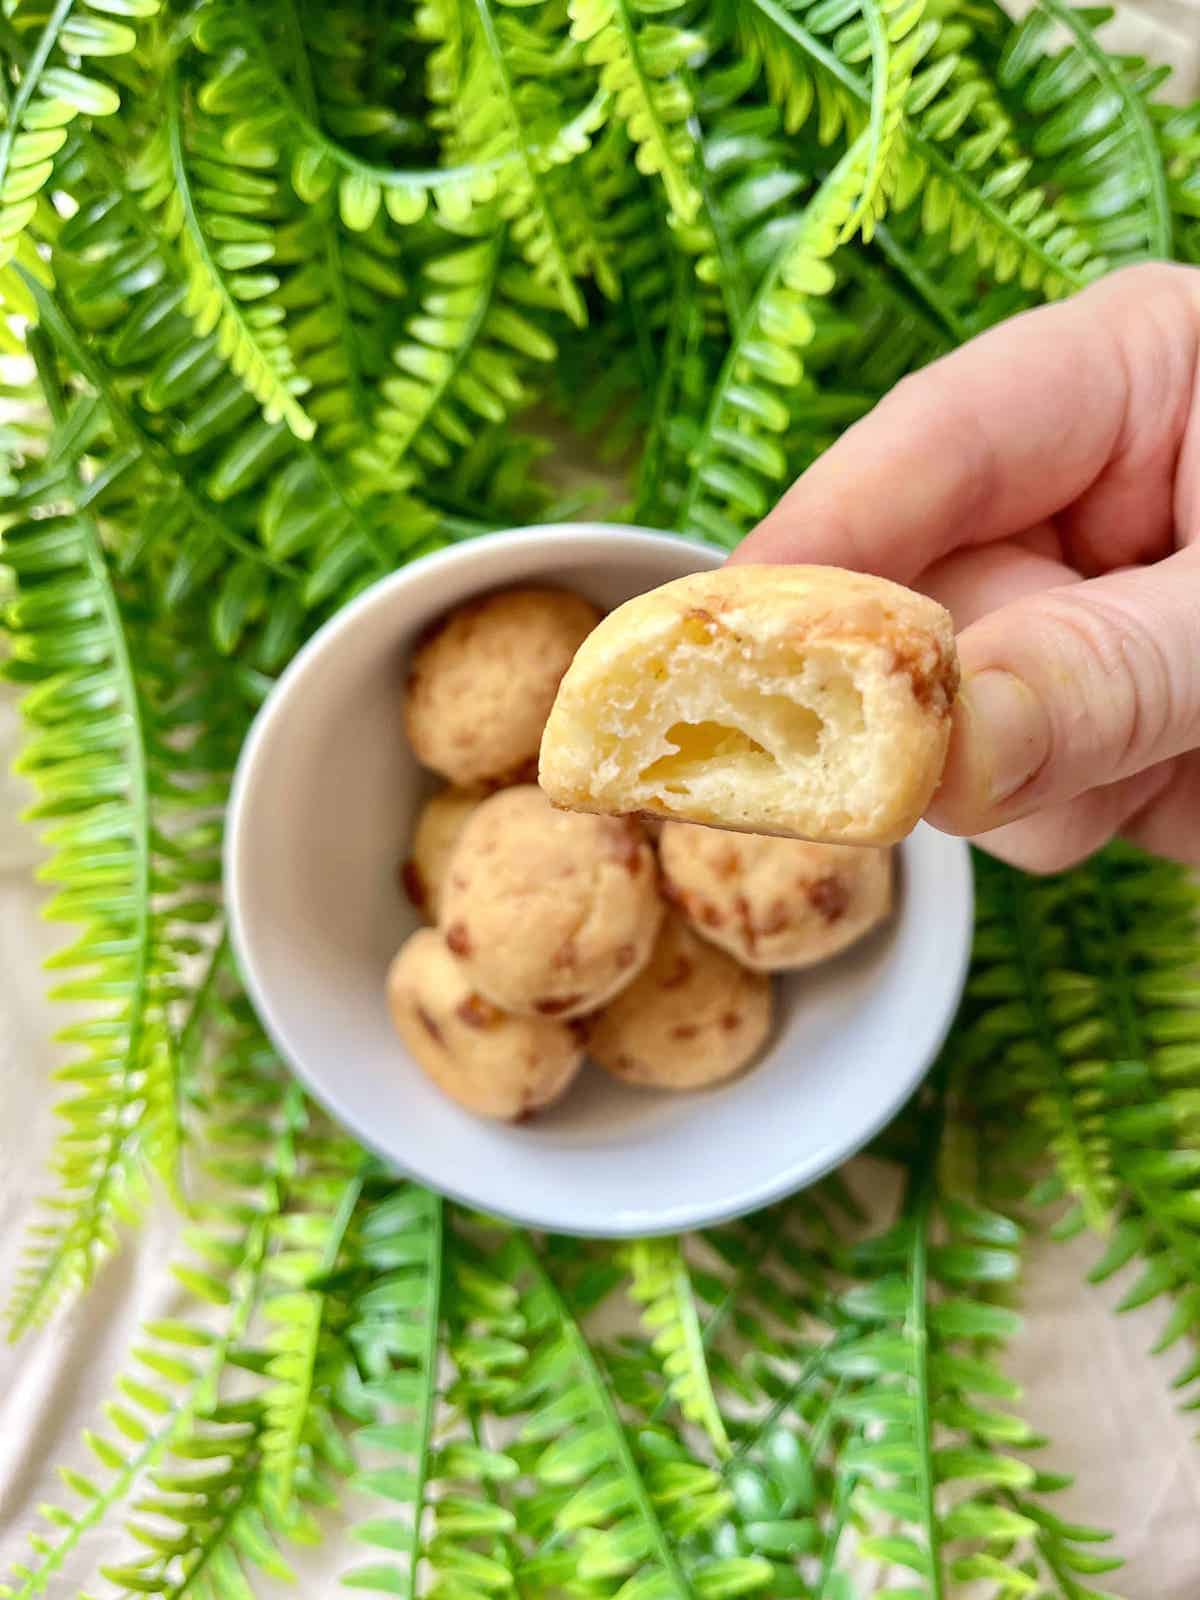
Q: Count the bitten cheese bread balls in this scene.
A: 1